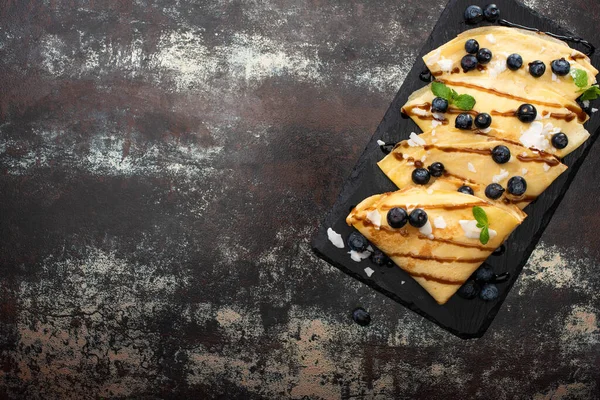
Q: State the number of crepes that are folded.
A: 4